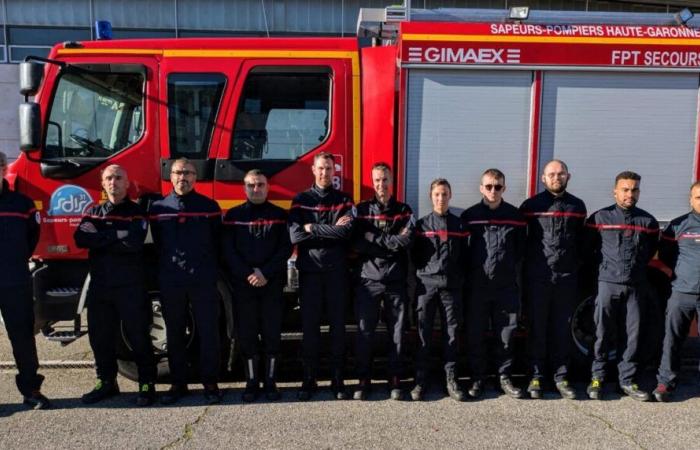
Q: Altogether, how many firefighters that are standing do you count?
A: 11